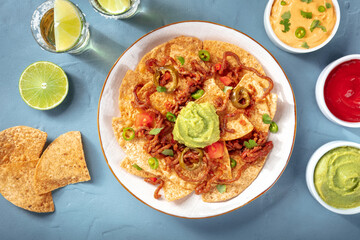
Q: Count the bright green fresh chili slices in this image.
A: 10